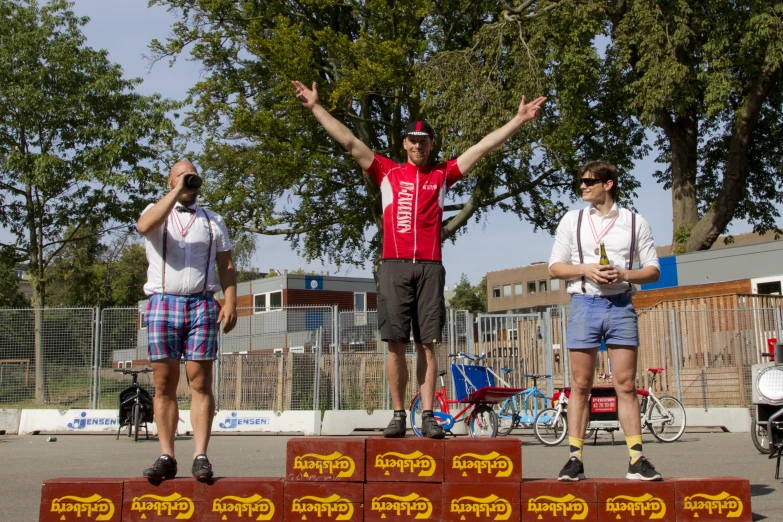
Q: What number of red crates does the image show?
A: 12